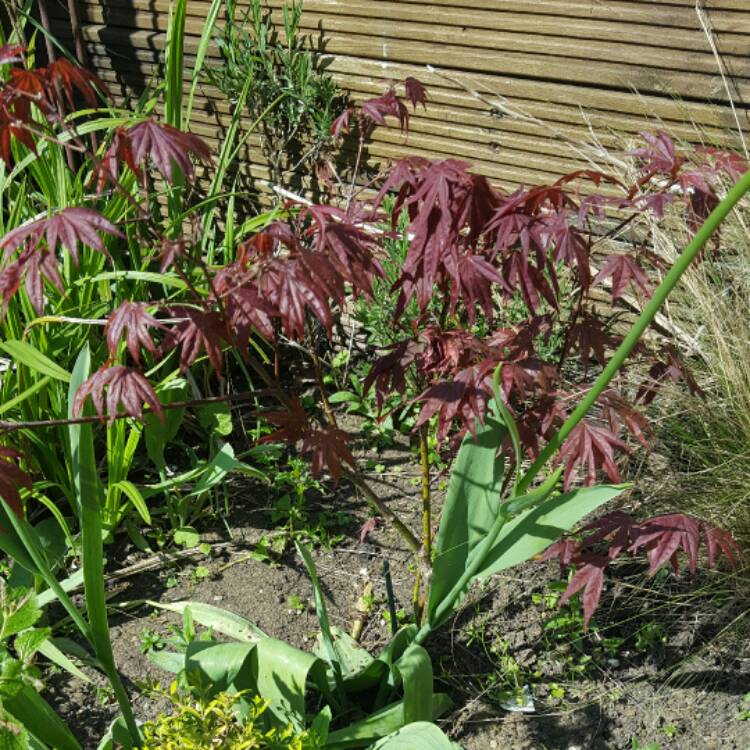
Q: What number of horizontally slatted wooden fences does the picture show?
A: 1